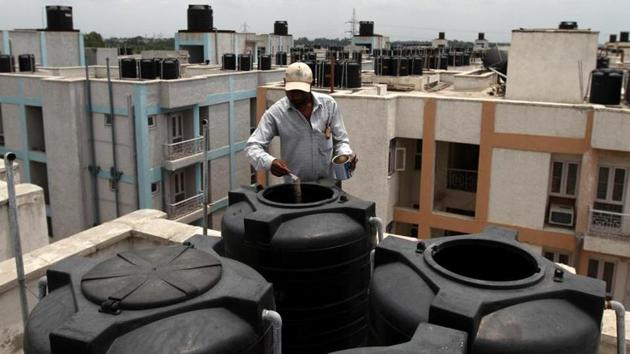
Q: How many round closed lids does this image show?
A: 1